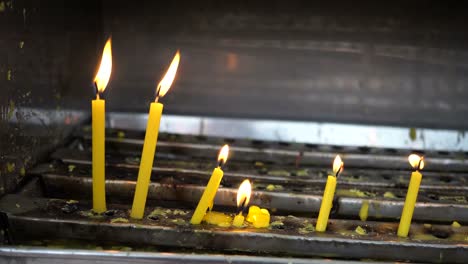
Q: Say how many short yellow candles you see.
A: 4